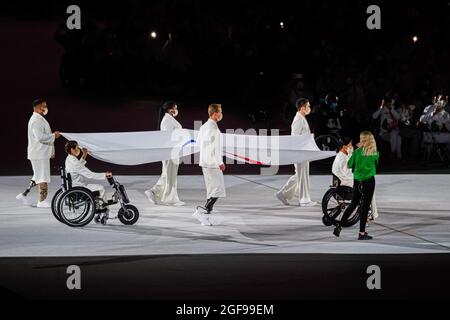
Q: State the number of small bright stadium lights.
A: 3